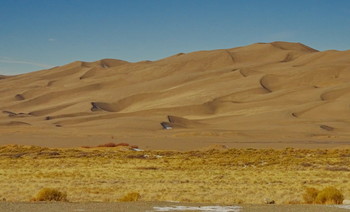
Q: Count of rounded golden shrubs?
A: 4